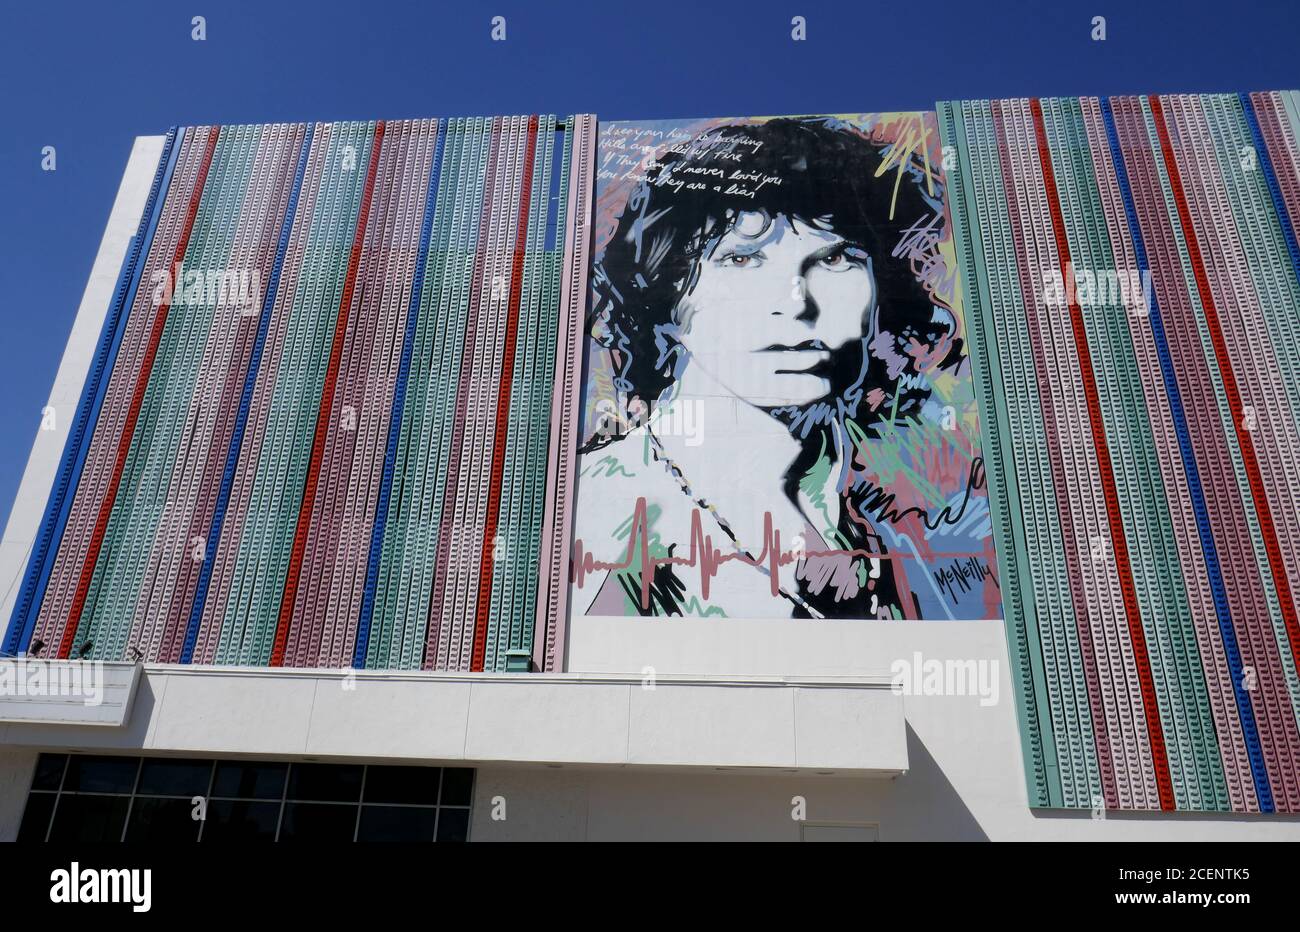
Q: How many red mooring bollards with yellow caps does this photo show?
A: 0